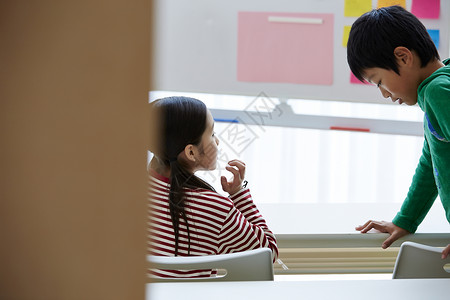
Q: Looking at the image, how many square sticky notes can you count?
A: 6